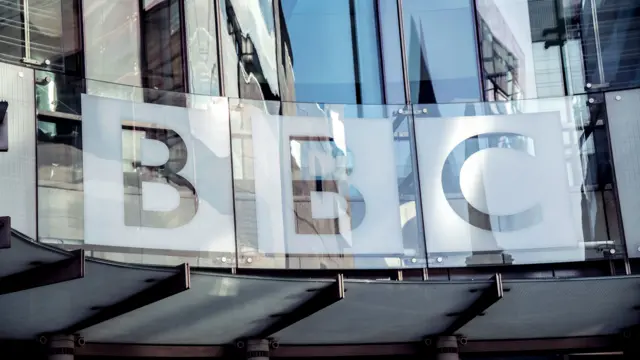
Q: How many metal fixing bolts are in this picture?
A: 14